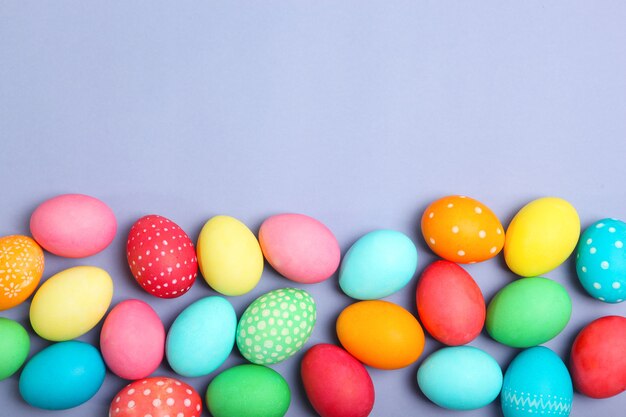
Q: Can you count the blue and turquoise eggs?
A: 6